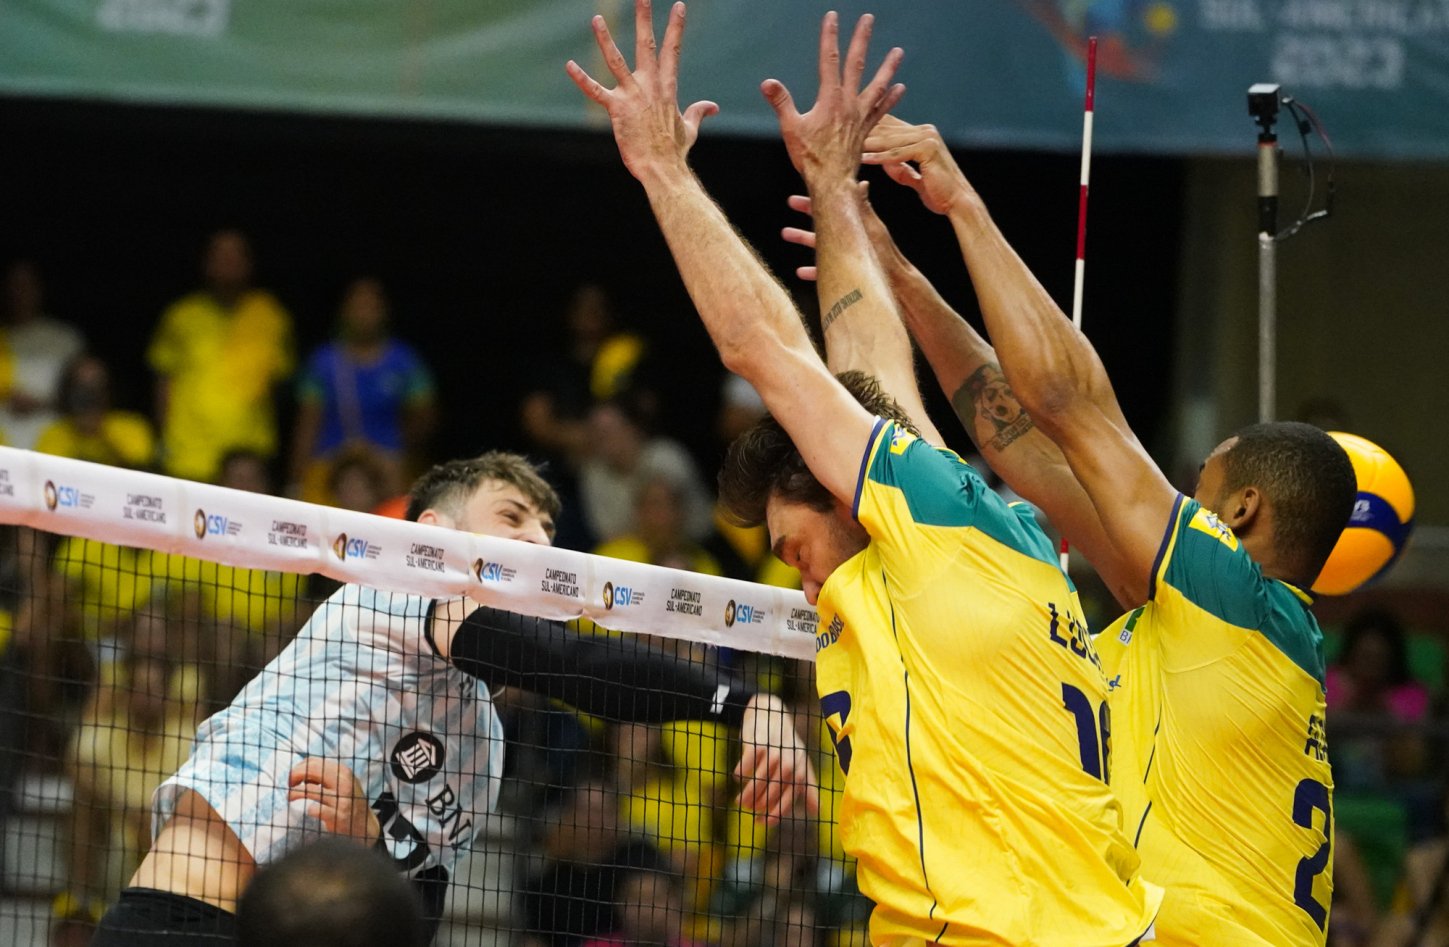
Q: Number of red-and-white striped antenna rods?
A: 1